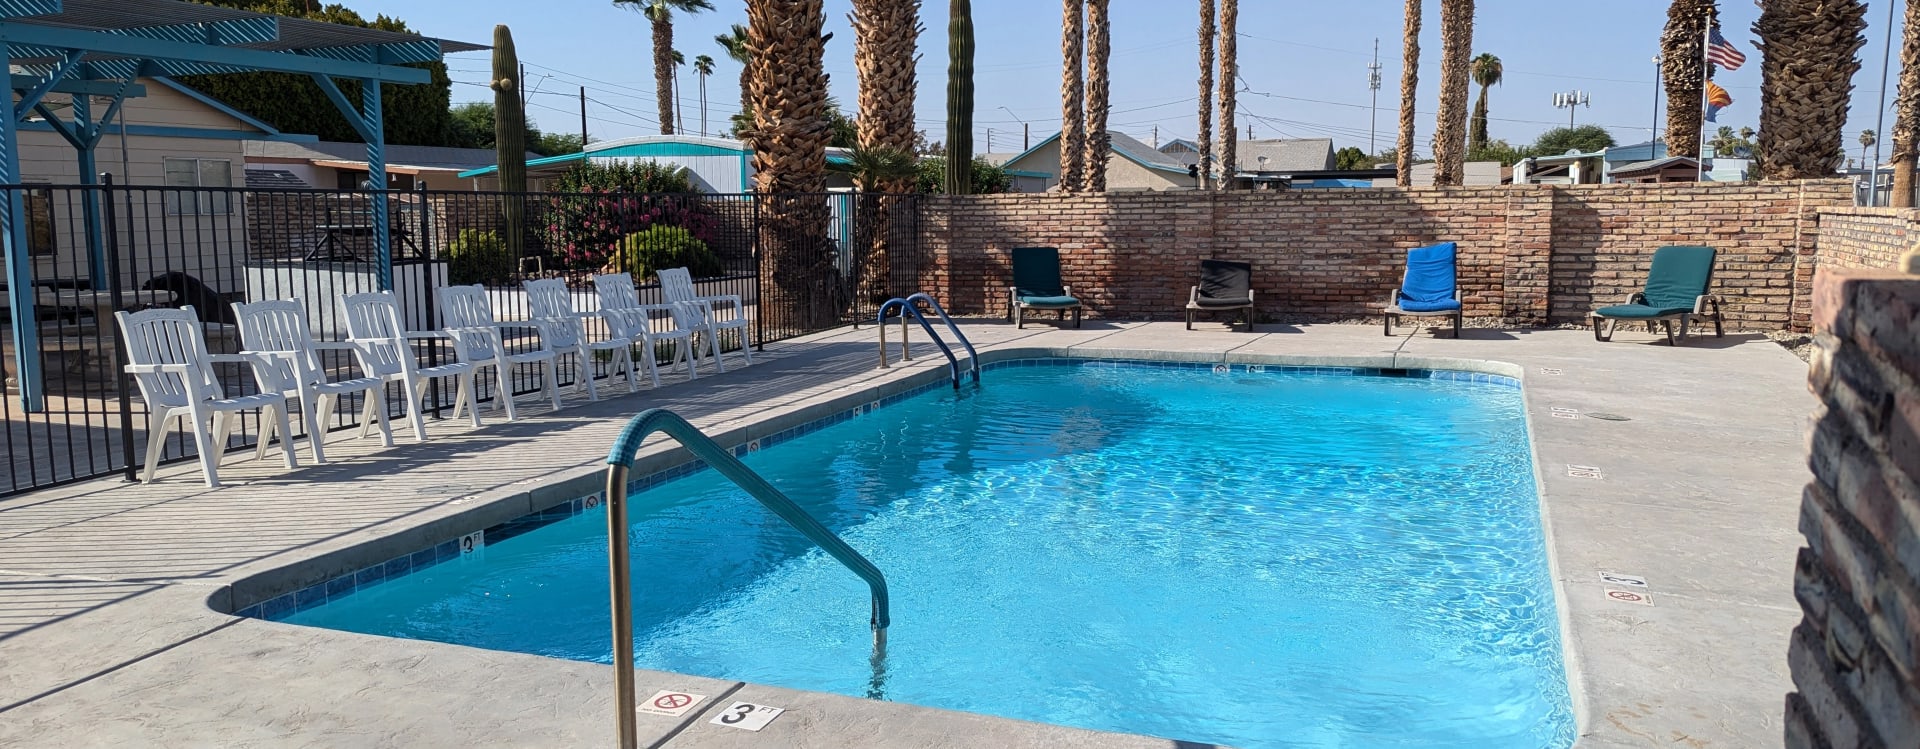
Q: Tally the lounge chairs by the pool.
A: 4